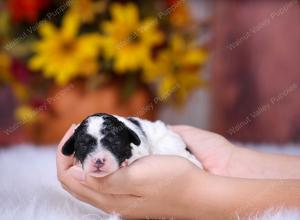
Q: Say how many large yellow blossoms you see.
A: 3